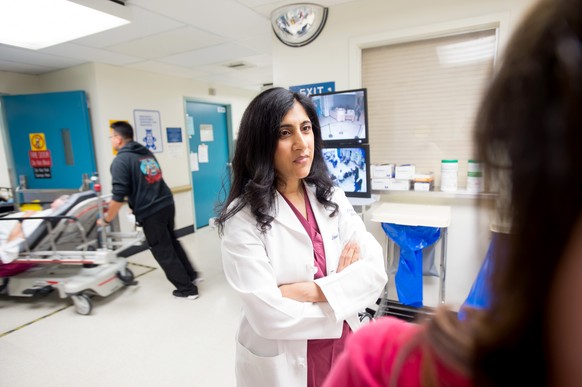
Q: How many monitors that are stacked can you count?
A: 2